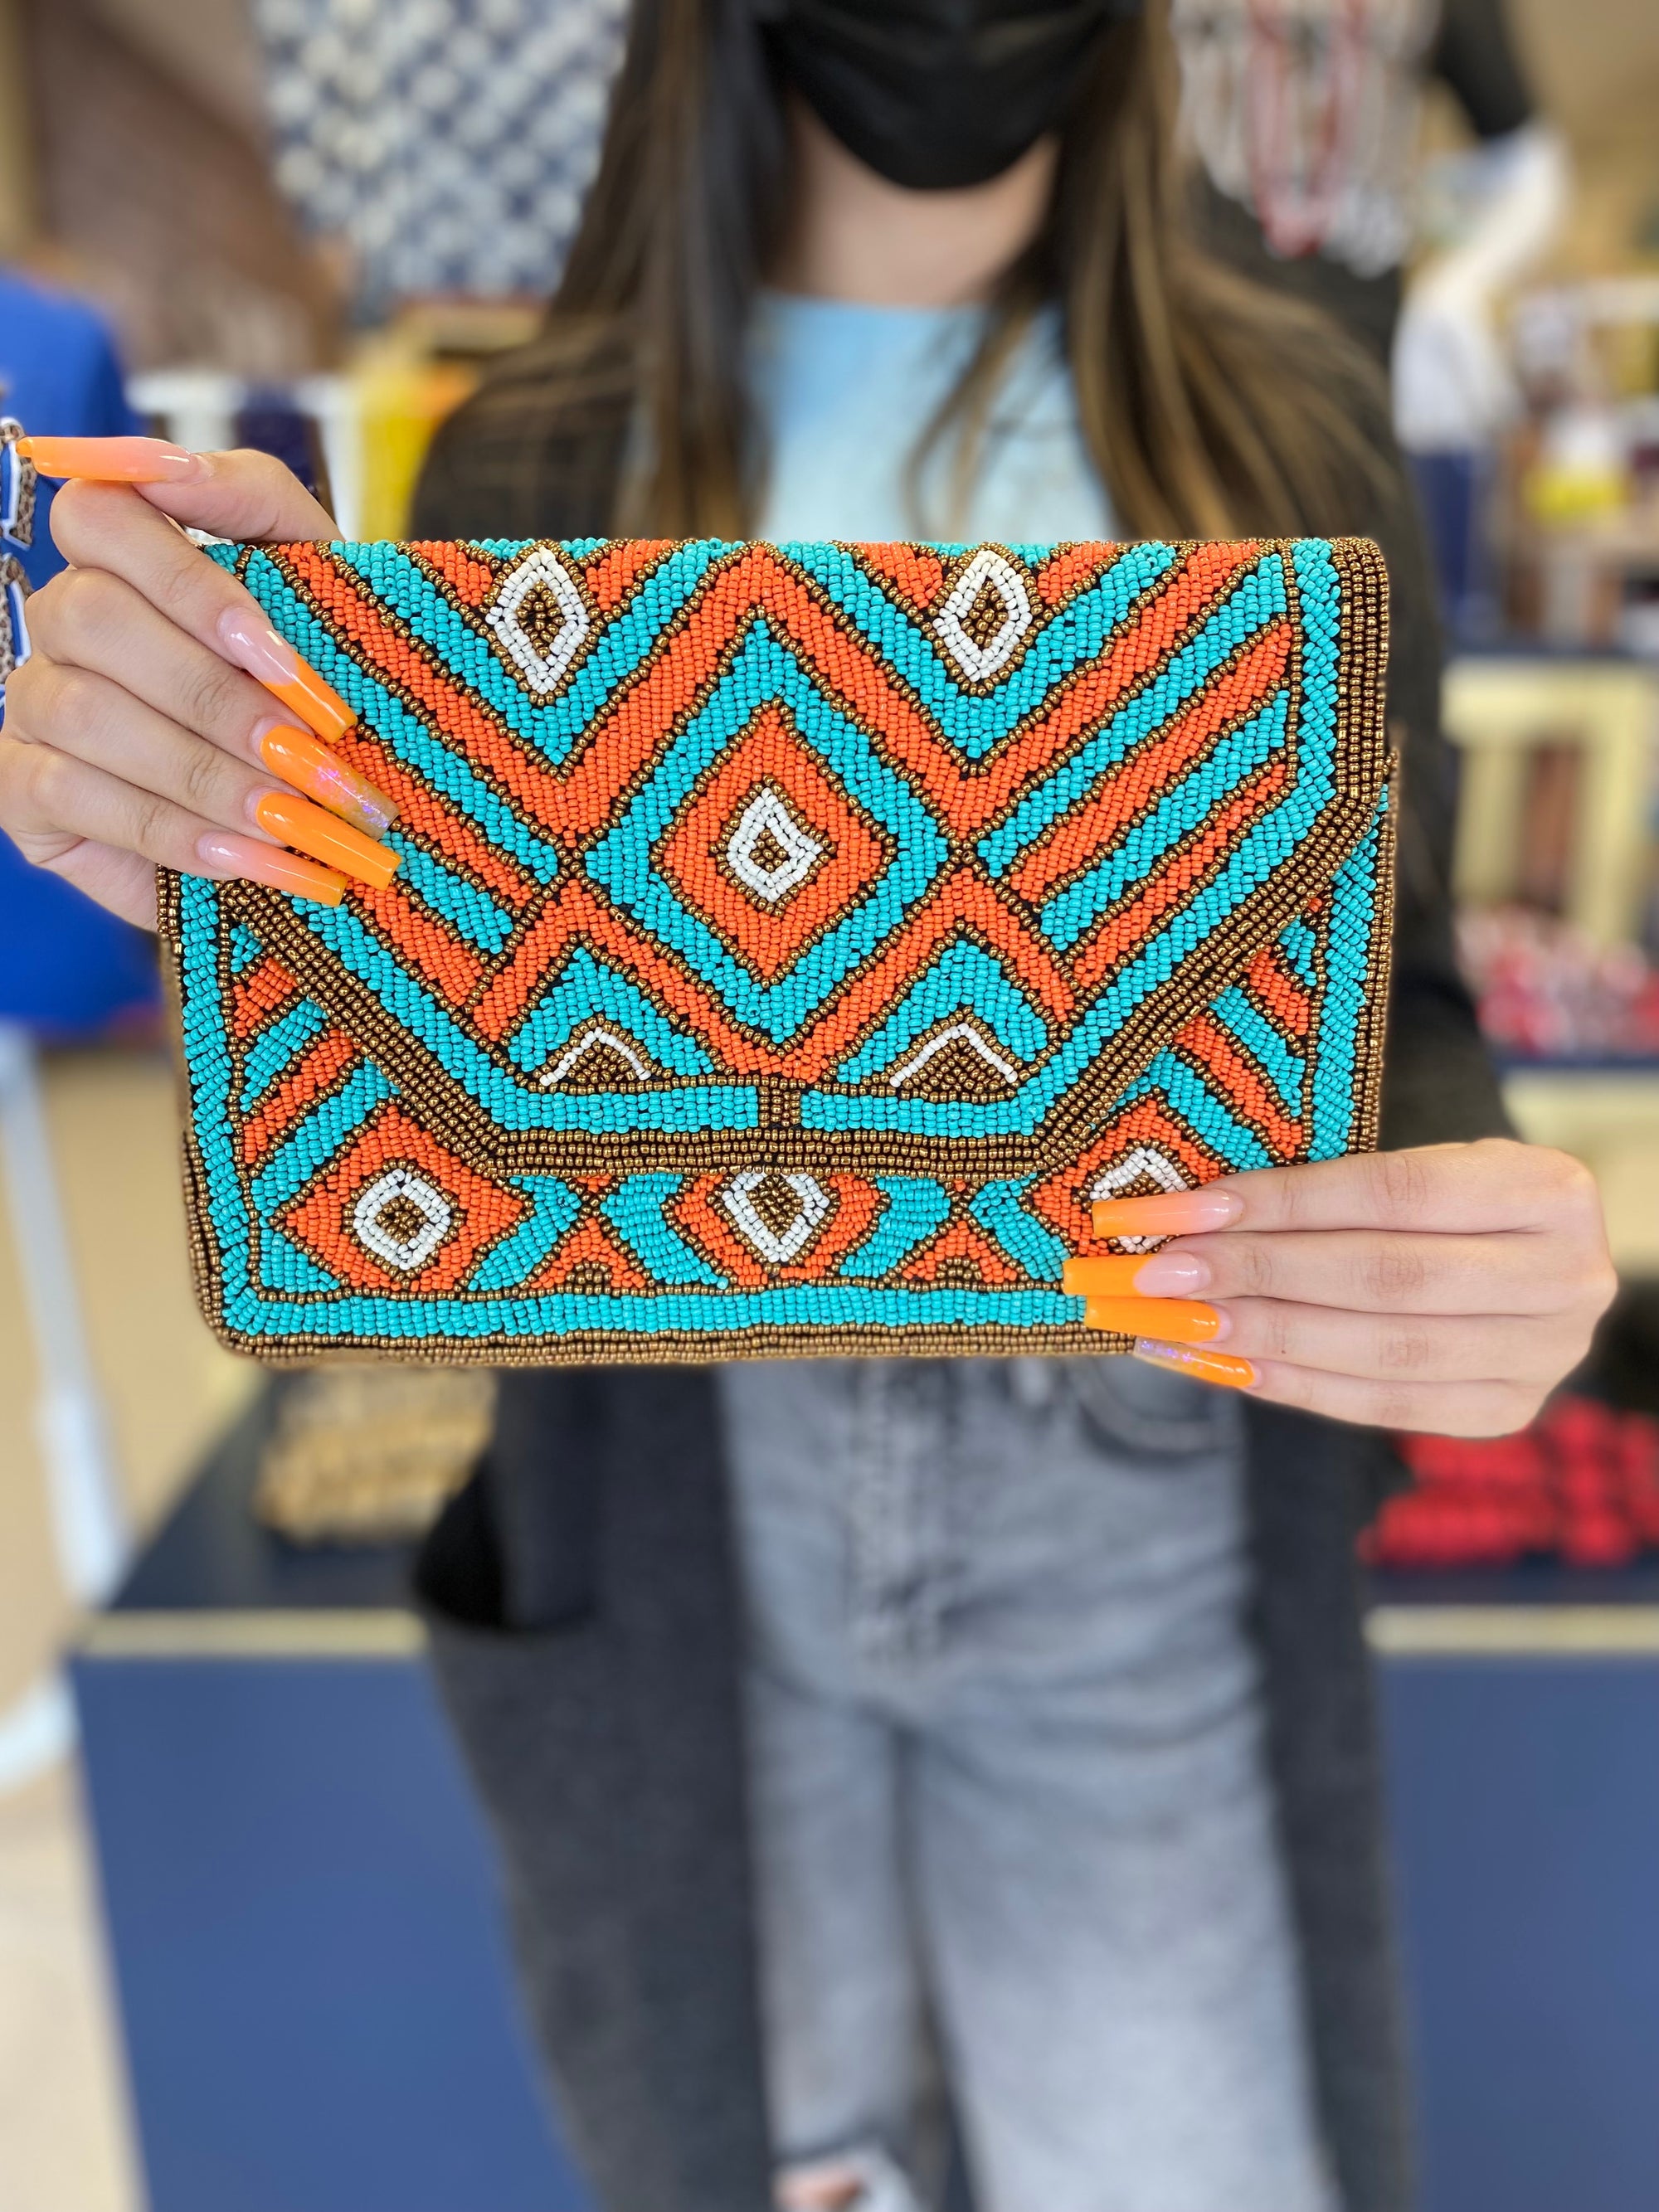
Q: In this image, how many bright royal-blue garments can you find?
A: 1